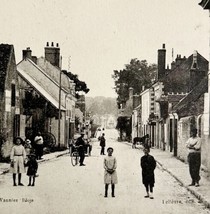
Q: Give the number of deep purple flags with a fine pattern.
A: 0